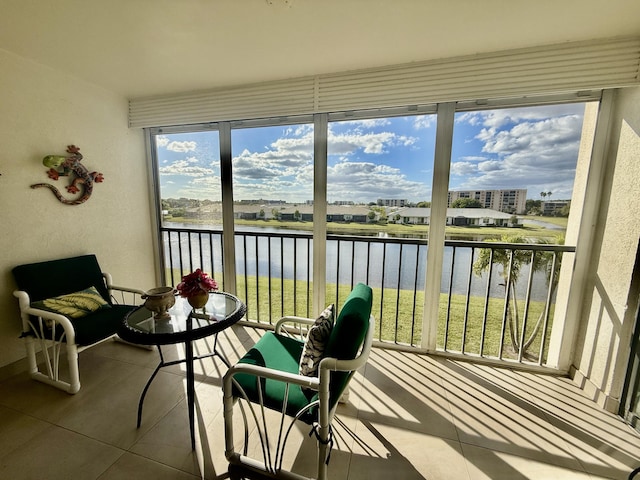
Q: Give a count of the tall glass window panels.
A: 4